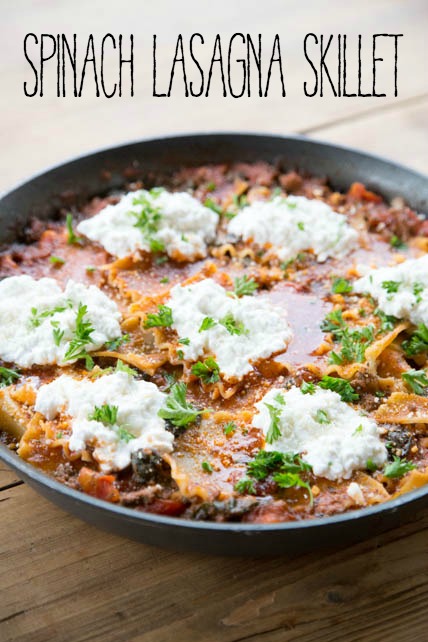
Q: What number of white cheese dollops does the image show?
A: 7